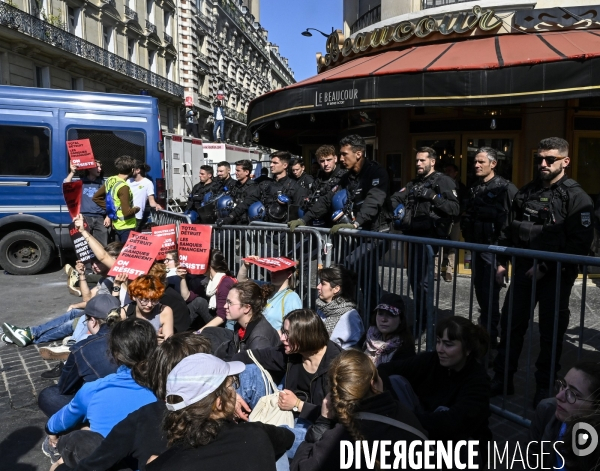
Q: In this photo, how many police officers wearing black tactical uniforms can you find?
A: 10